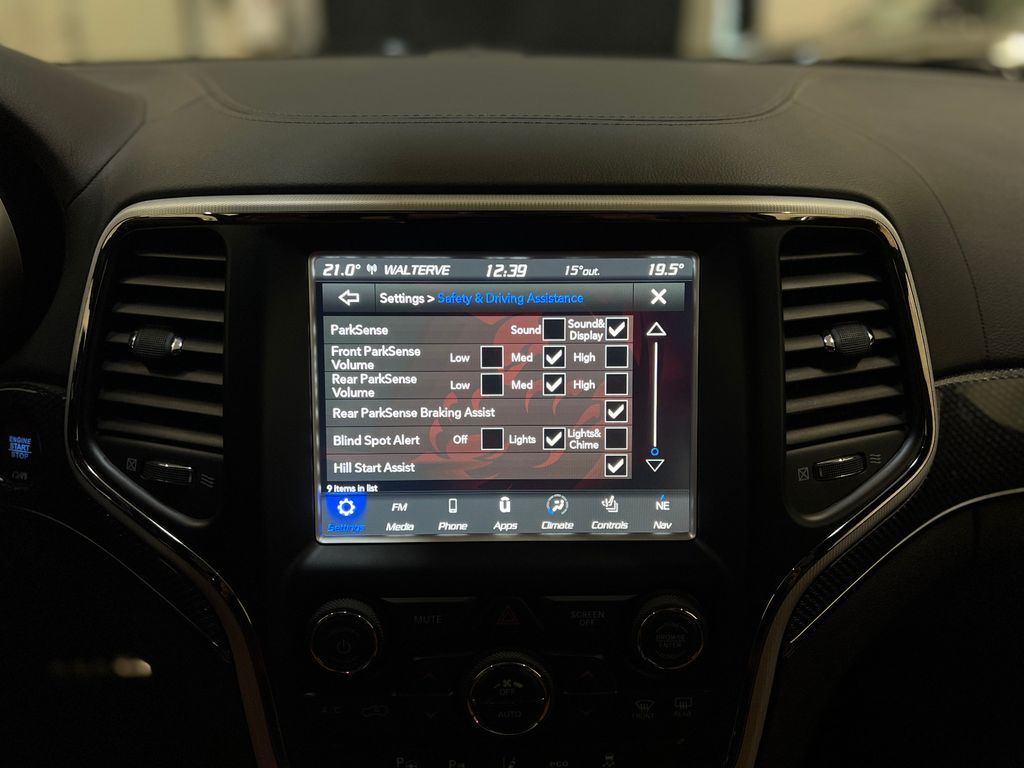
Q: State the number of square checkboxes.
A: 13